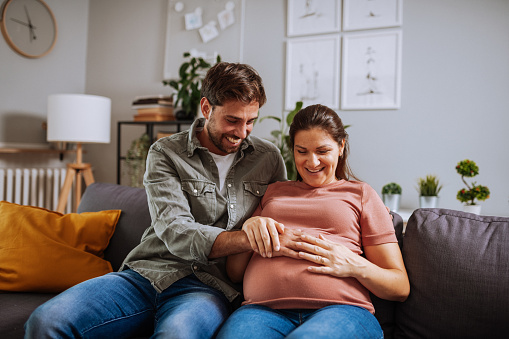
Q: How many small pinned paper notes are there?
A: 3